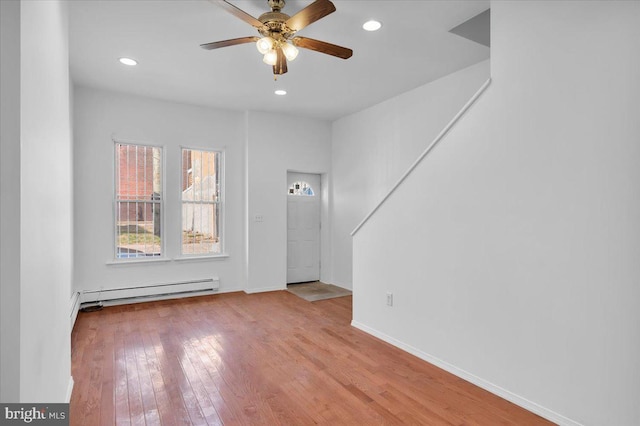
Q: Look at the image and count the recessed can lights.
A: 3